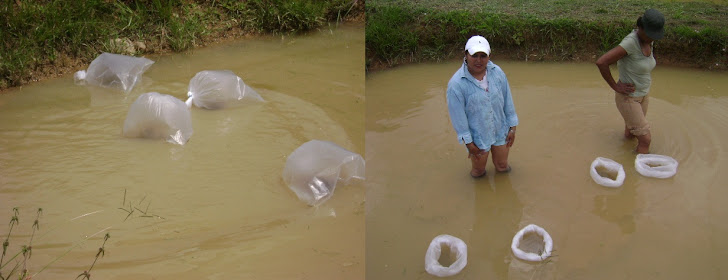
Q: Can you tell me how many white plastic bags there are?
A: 8